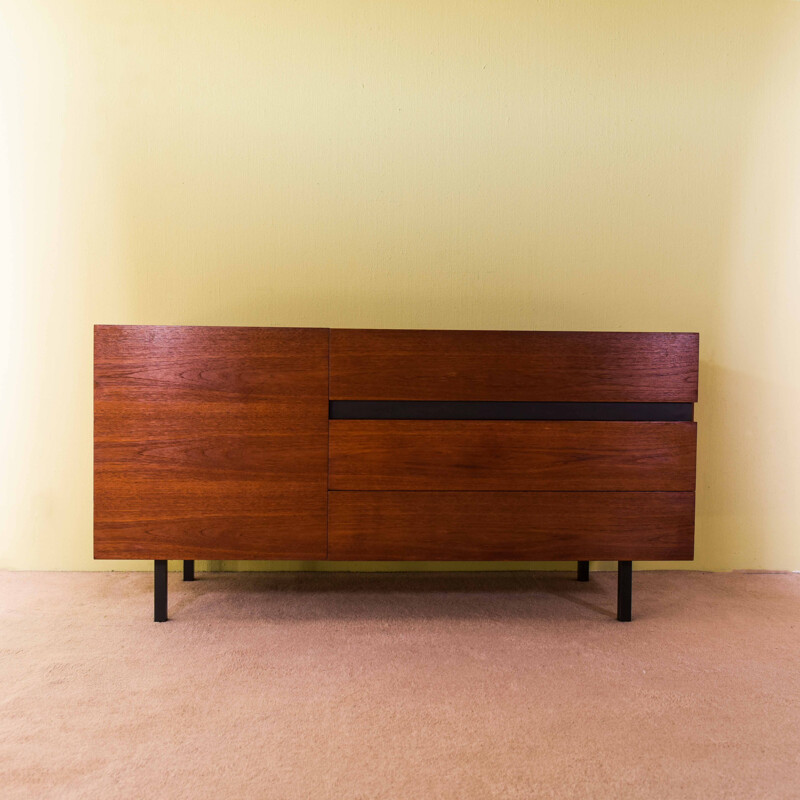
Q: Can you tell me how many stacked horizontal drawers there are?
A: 3